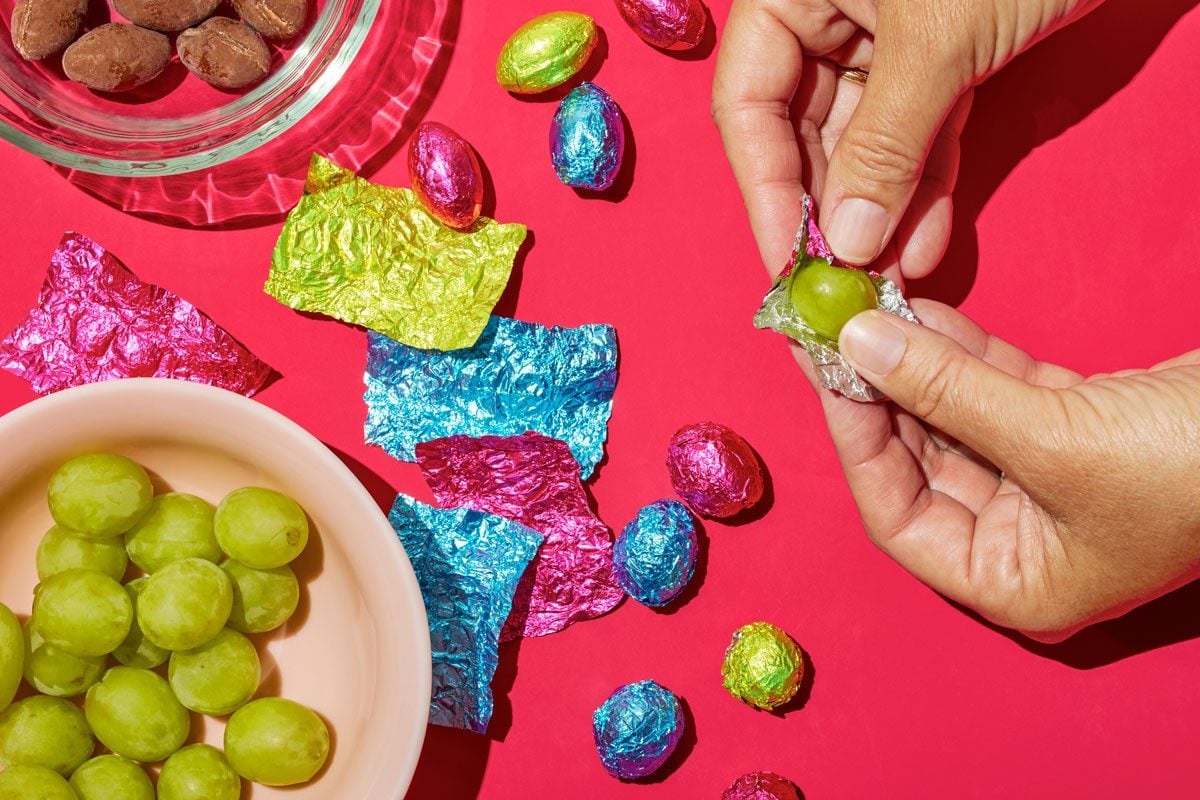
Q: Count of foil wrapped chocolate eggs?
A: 9